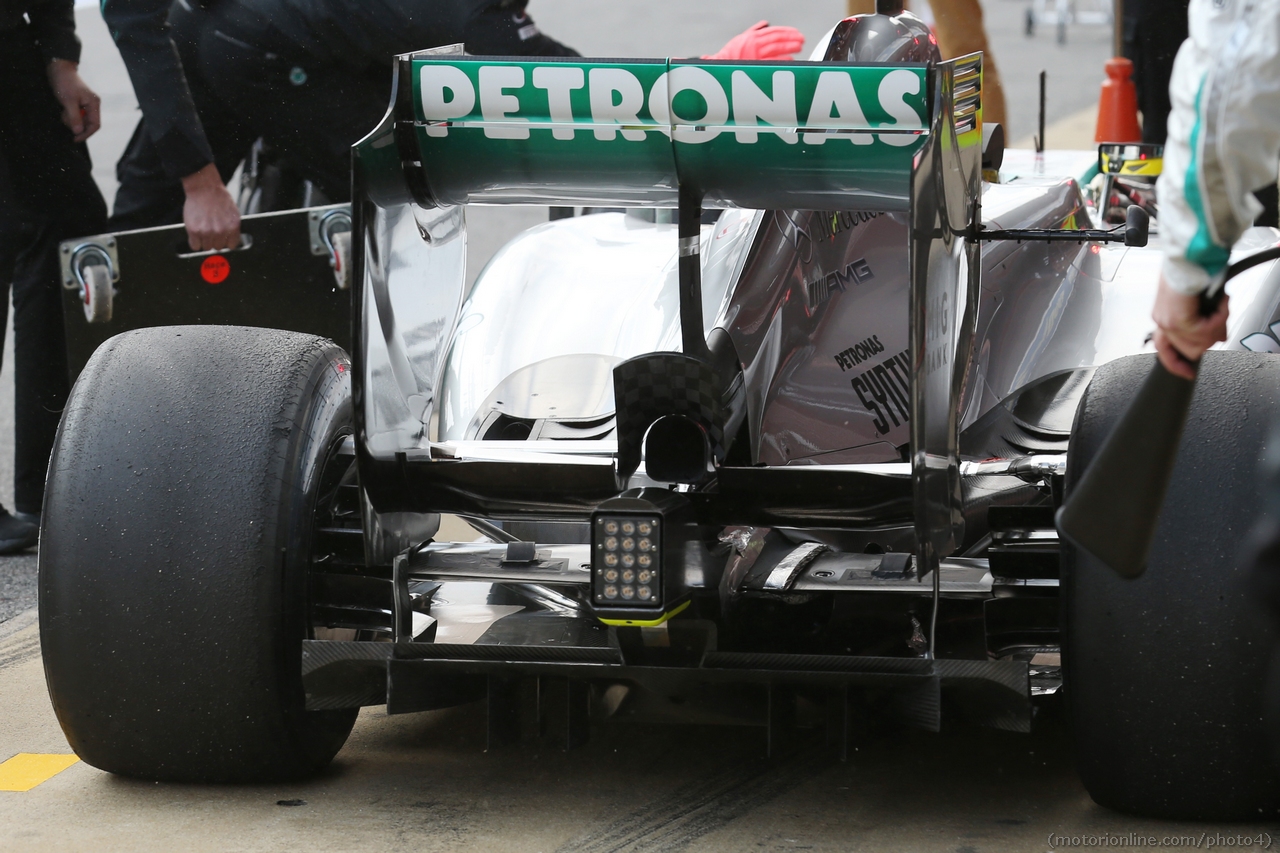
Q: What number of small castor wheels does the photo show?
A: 2